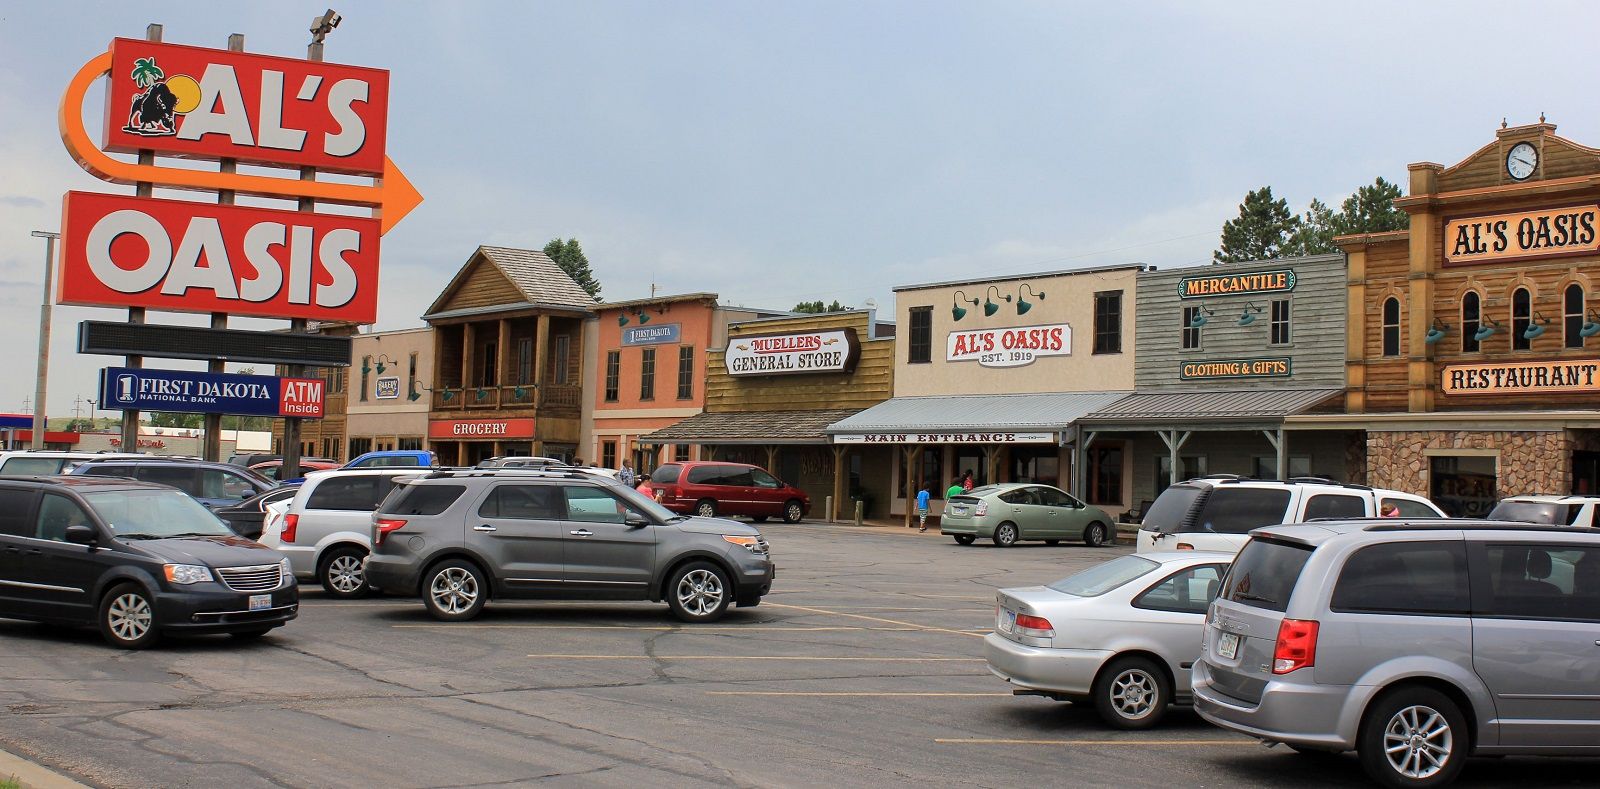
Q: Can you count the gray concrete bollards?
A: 2